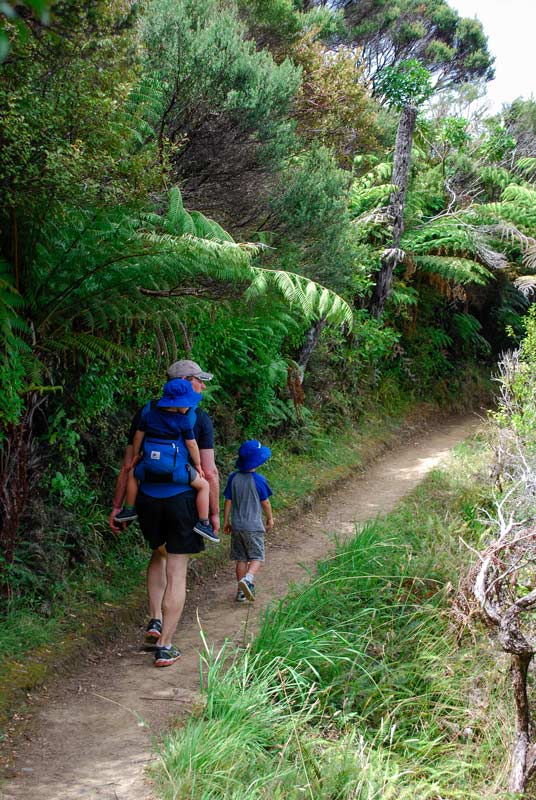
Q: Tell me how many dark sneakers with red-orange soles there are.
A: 2